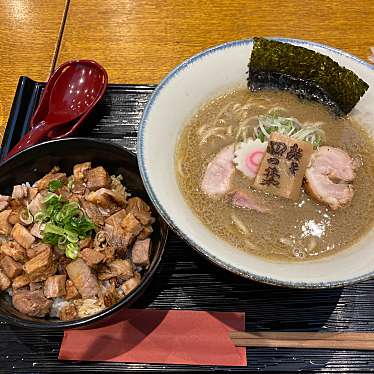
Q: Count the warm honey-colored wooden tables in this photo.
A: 1